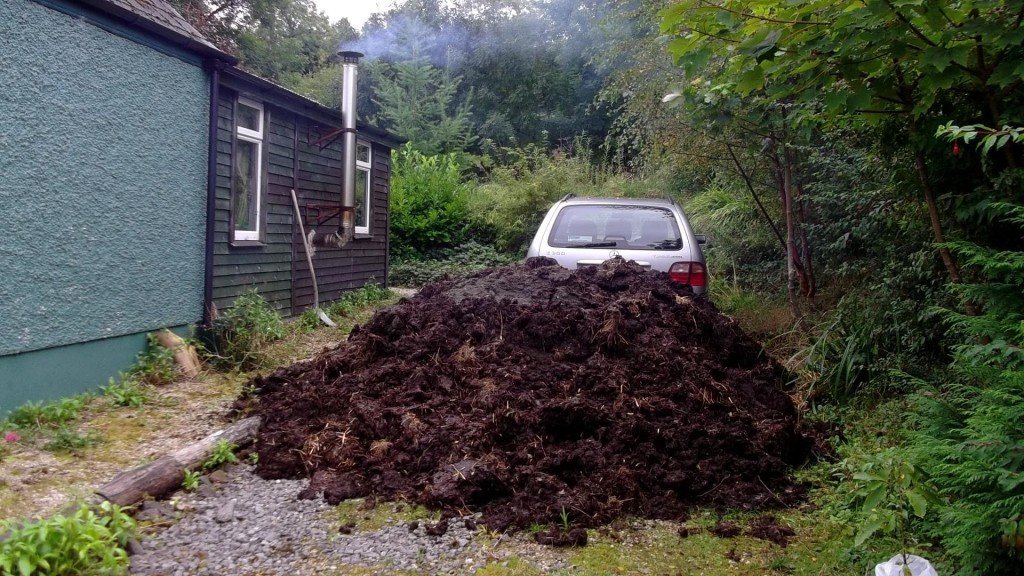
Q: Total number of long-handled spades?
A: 1